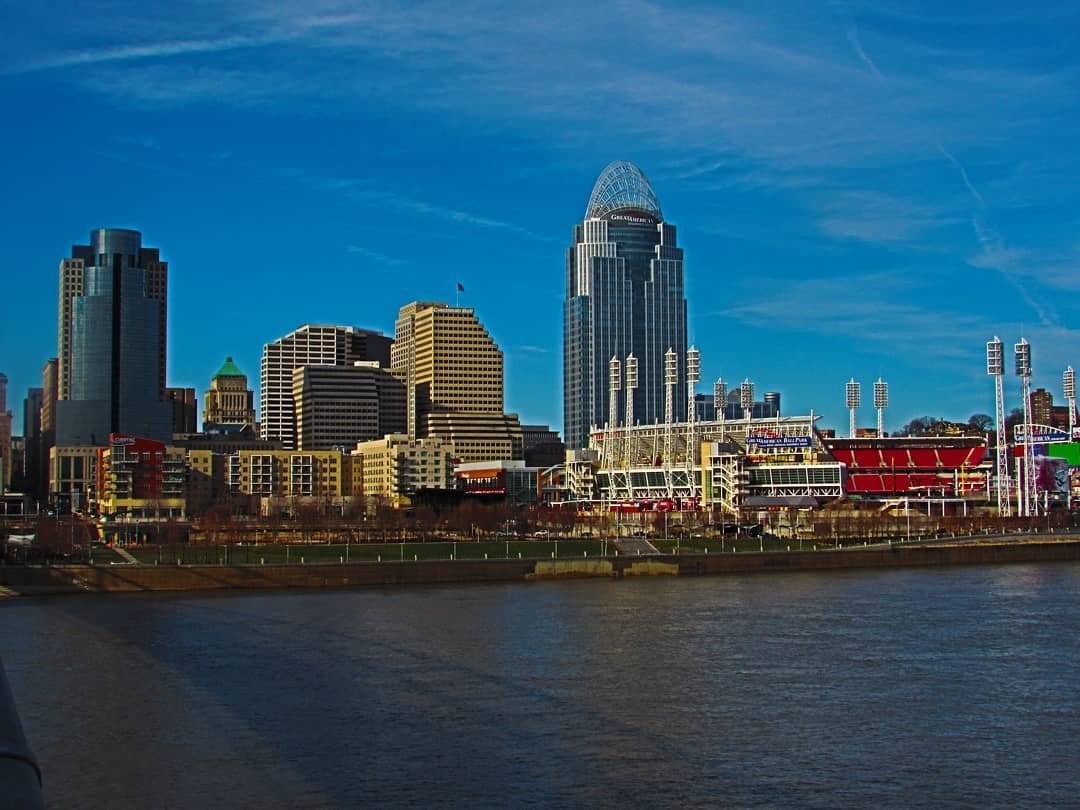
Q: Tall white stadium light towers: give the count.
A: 11